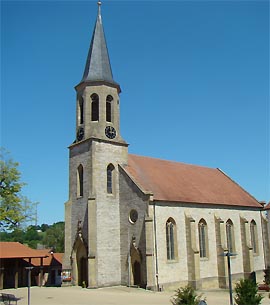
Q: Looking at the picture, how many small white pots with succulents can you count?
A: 0